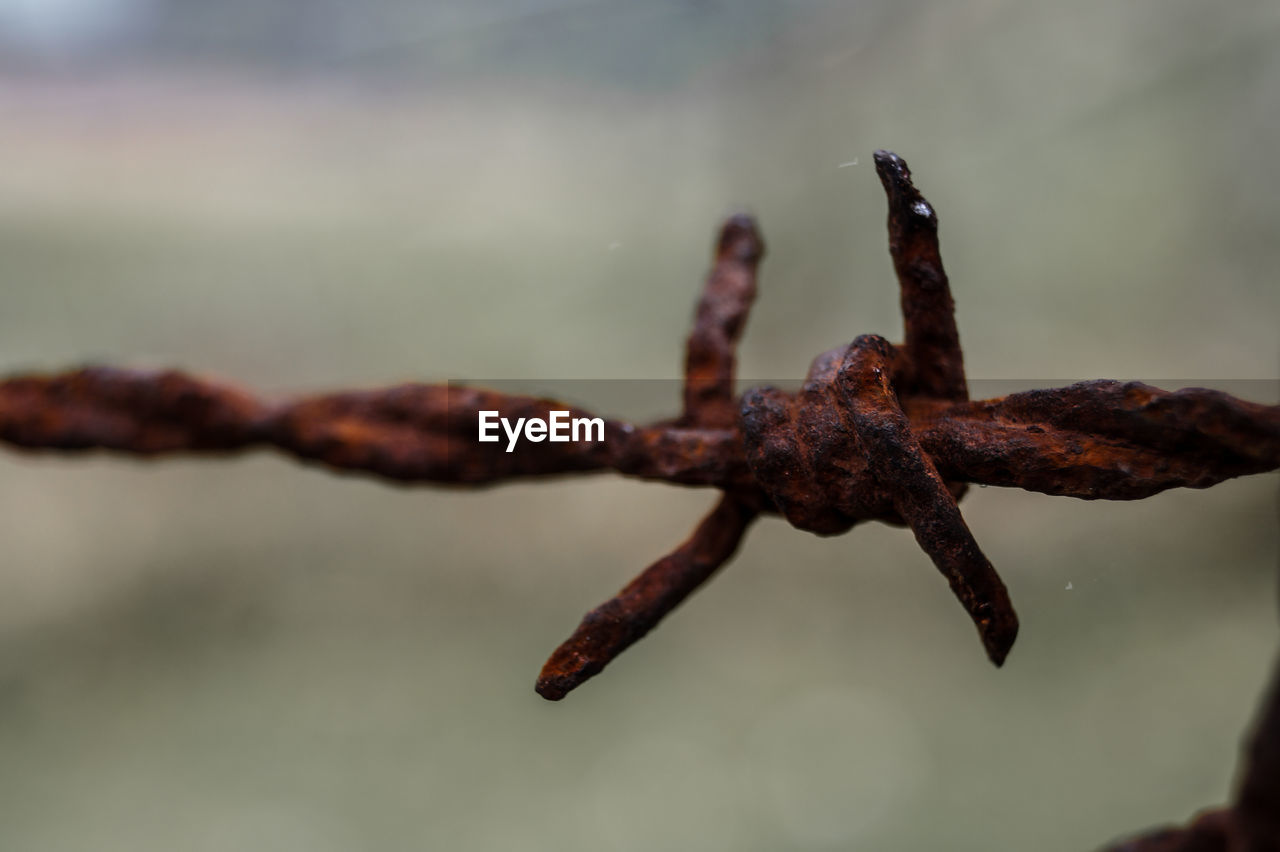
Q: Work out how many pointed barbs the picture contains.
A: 4